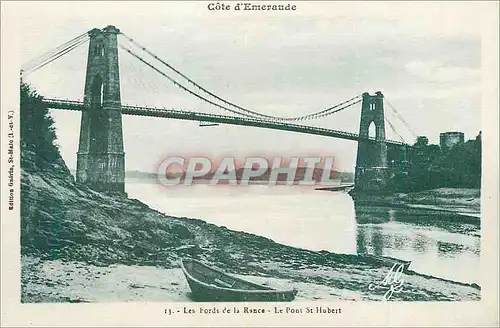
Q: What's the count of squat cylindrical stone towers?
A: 1